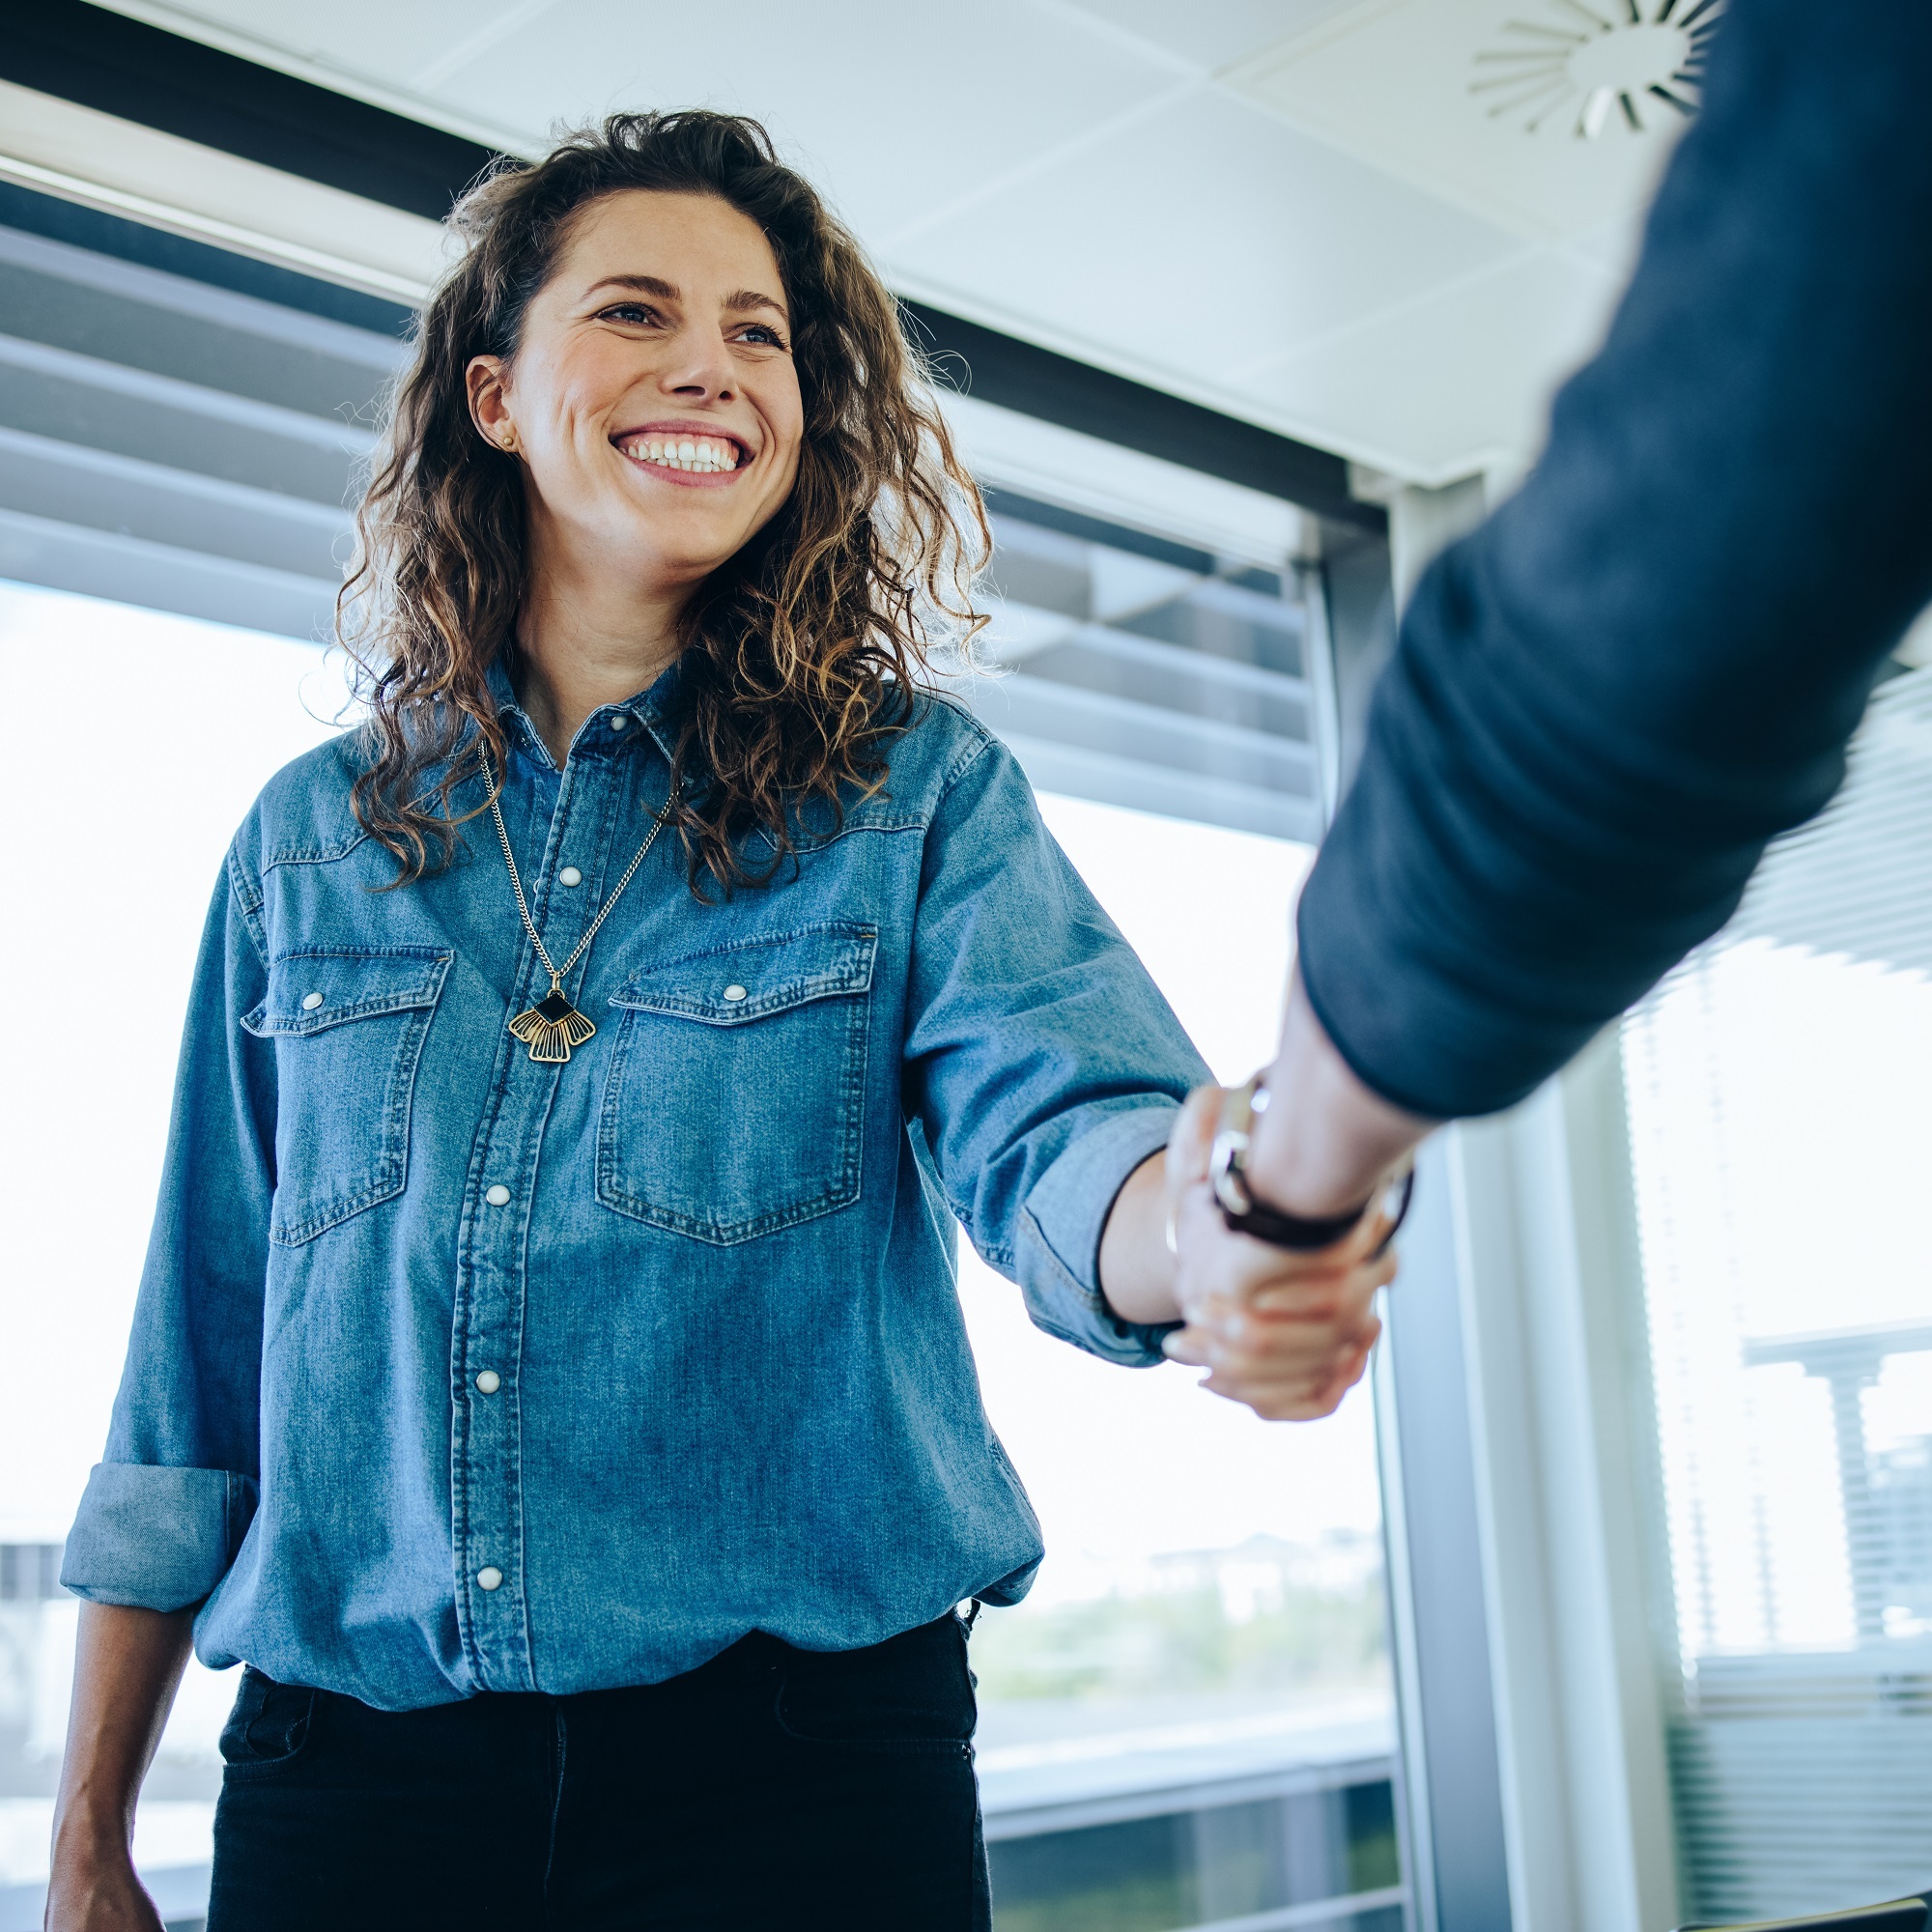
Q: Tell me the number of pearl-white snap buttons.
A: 7